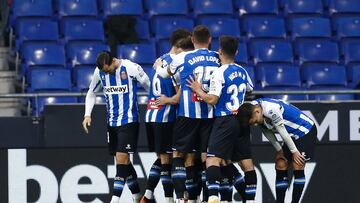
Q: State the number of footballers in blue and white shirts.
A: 6